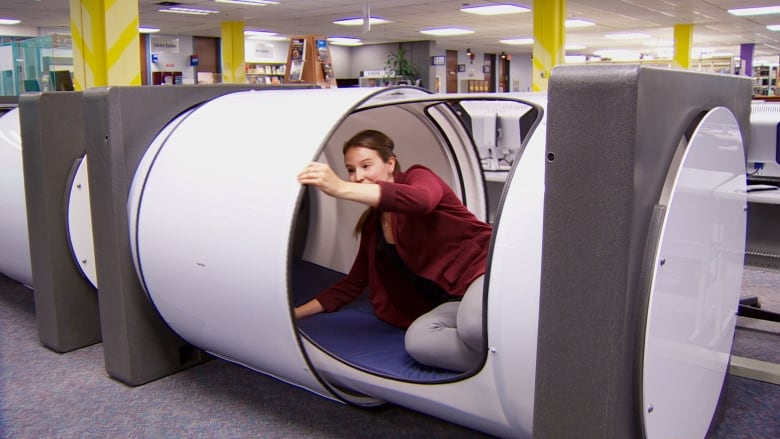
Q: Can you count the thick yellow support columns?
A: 4